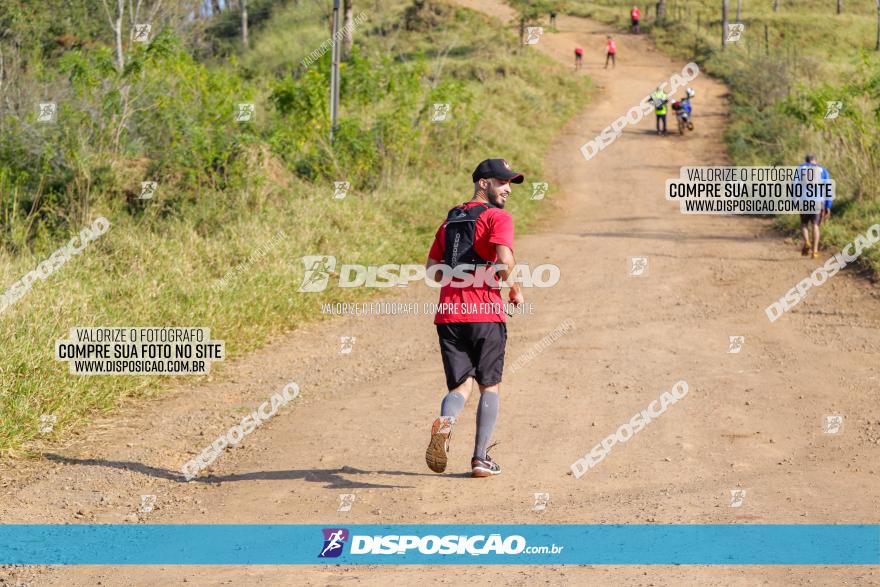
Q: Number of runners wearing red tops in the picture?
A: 4